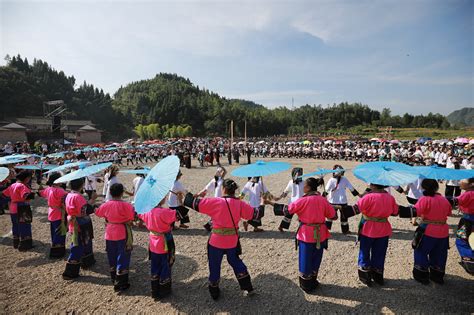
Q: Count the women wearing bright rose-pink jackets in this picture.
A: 10